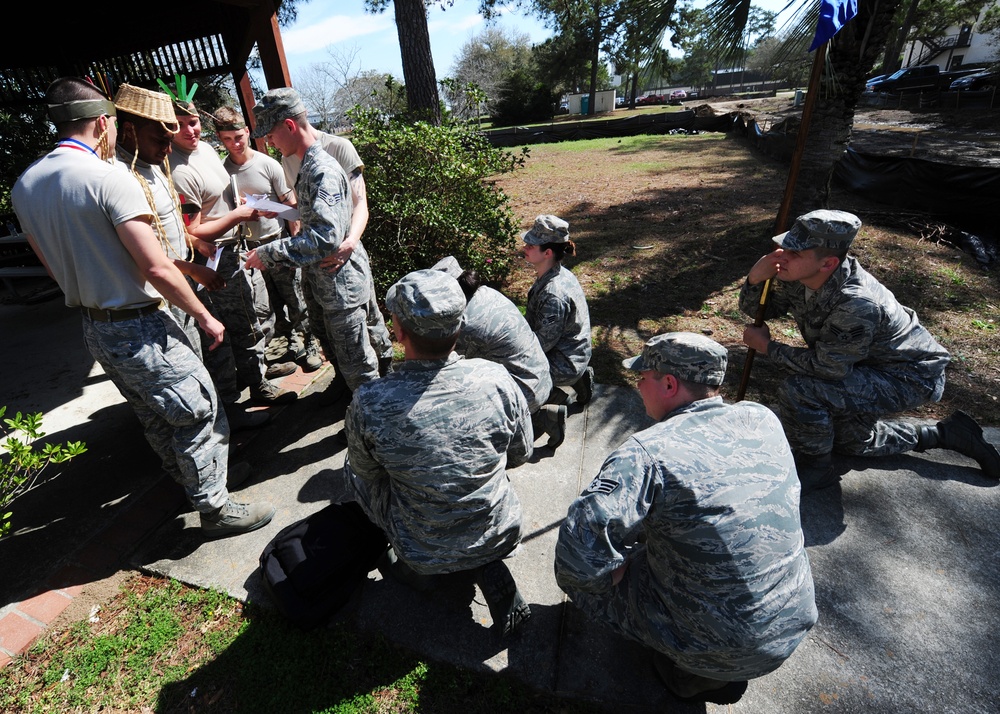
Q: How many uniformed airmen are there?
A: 11